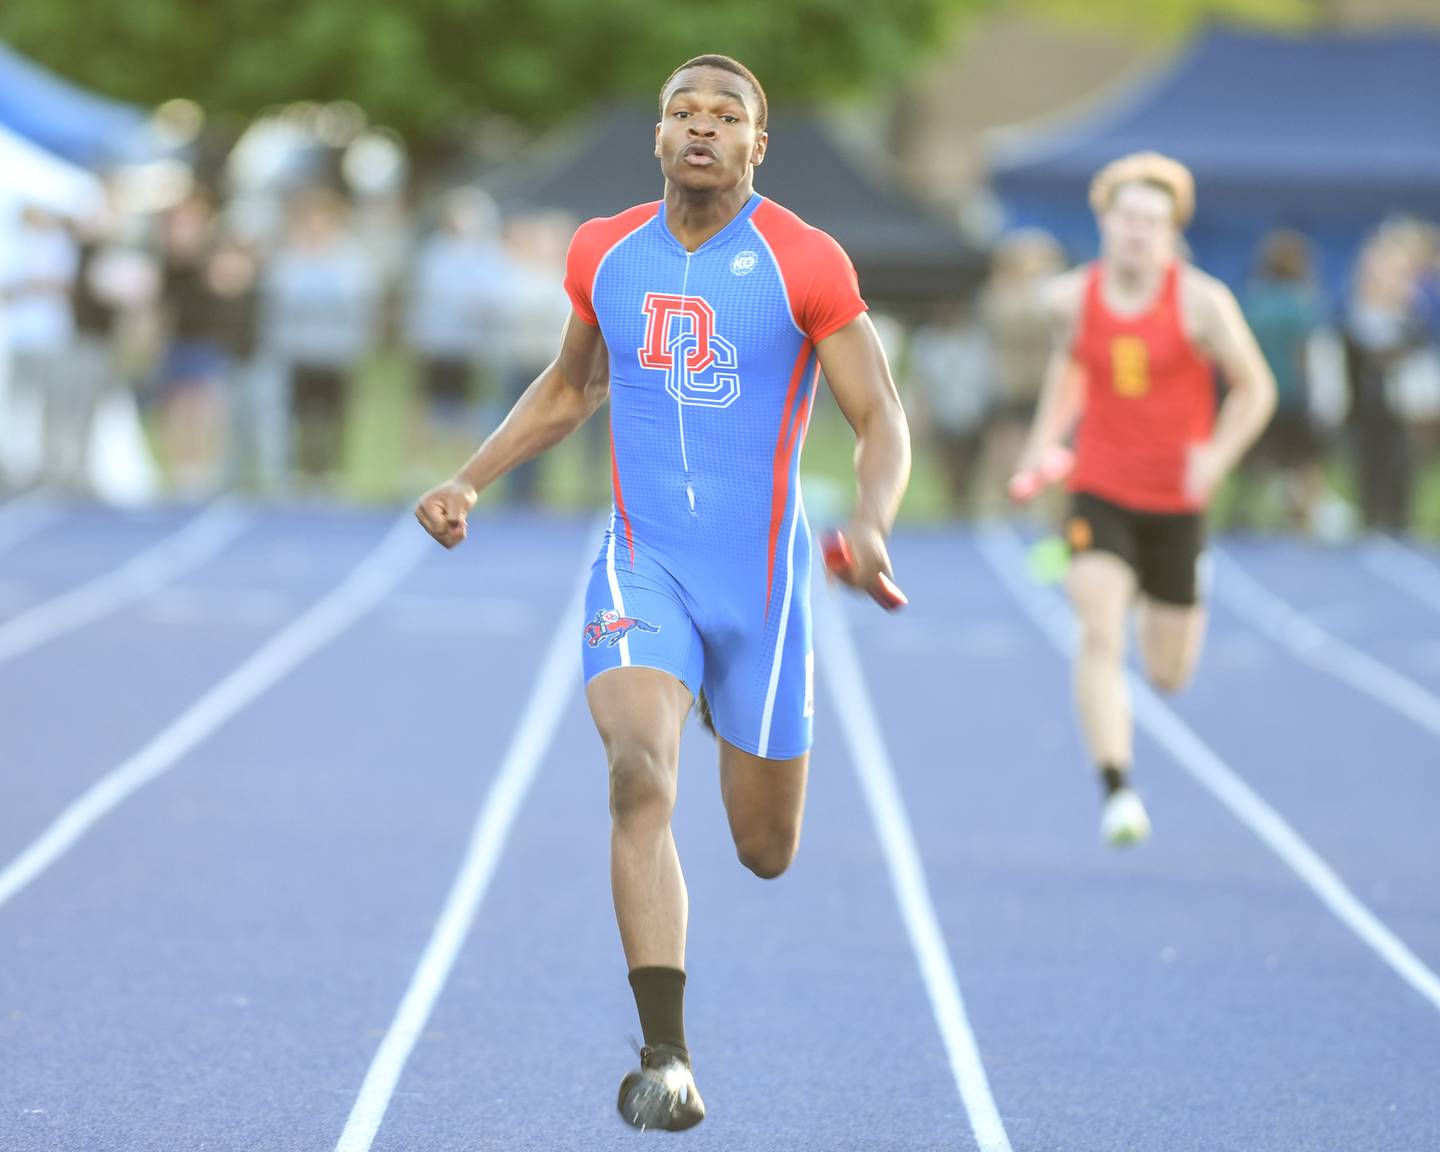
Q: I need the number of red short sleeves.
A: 2